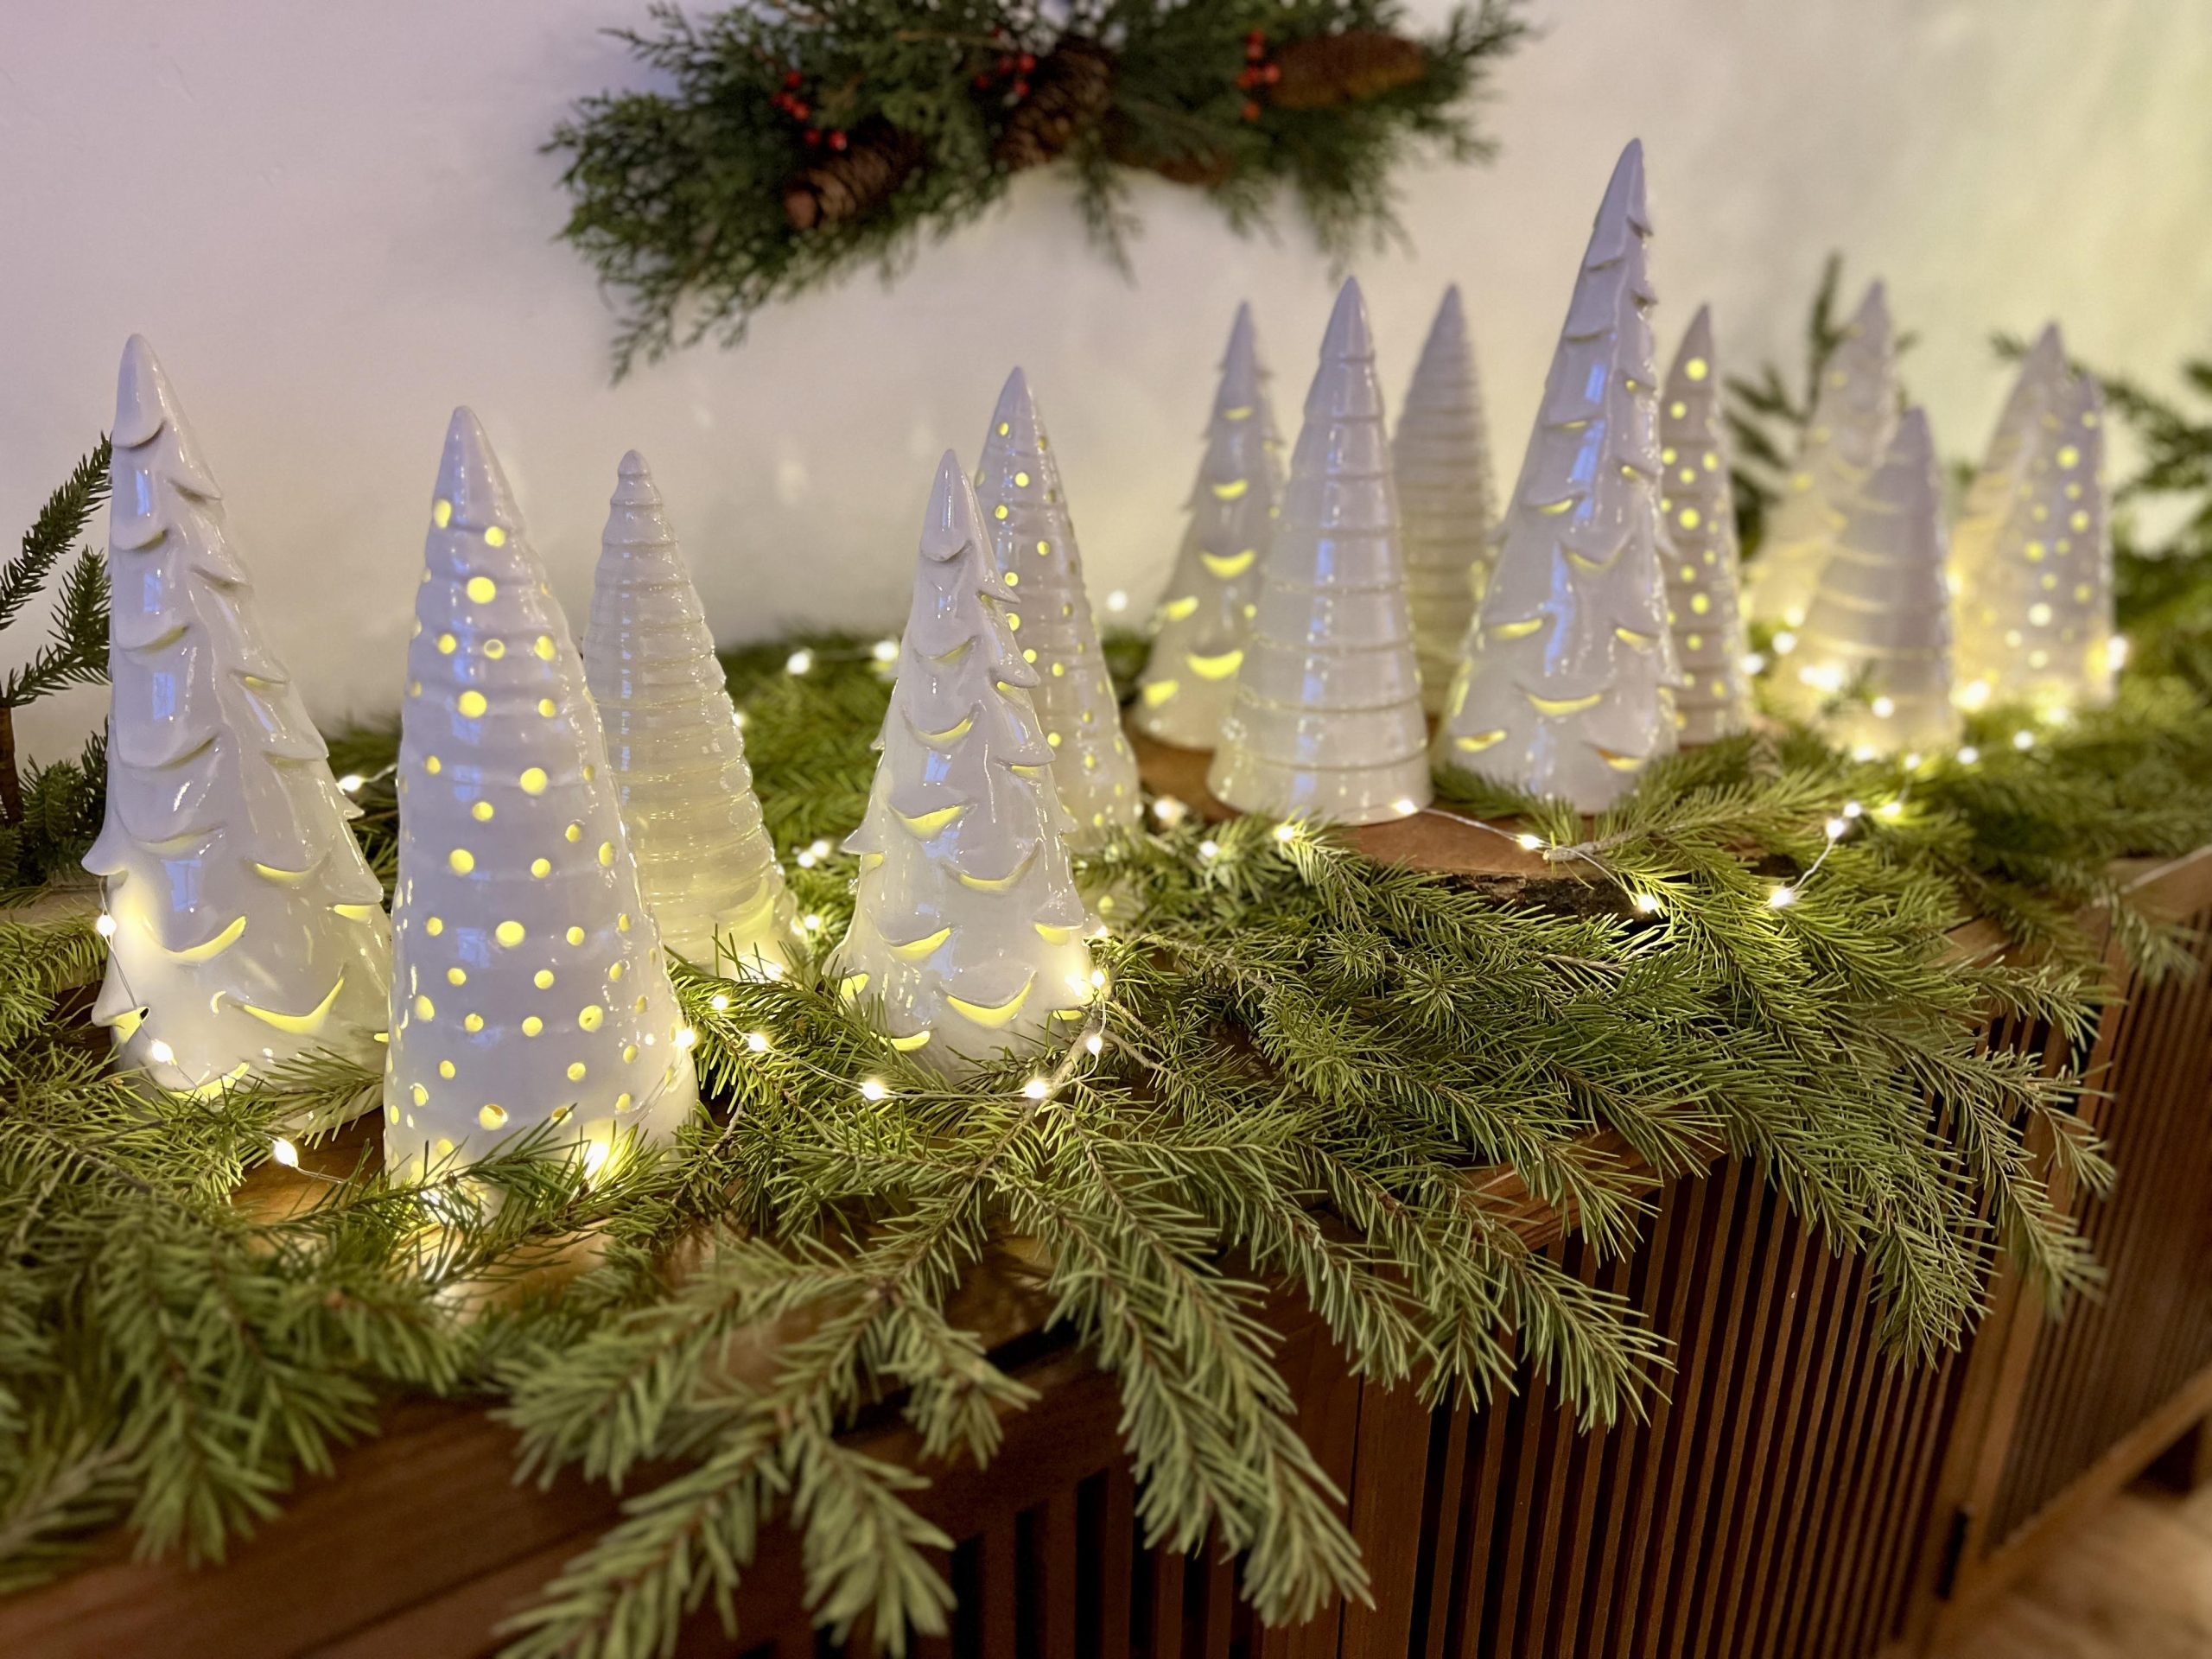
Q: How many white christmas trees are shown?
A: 14